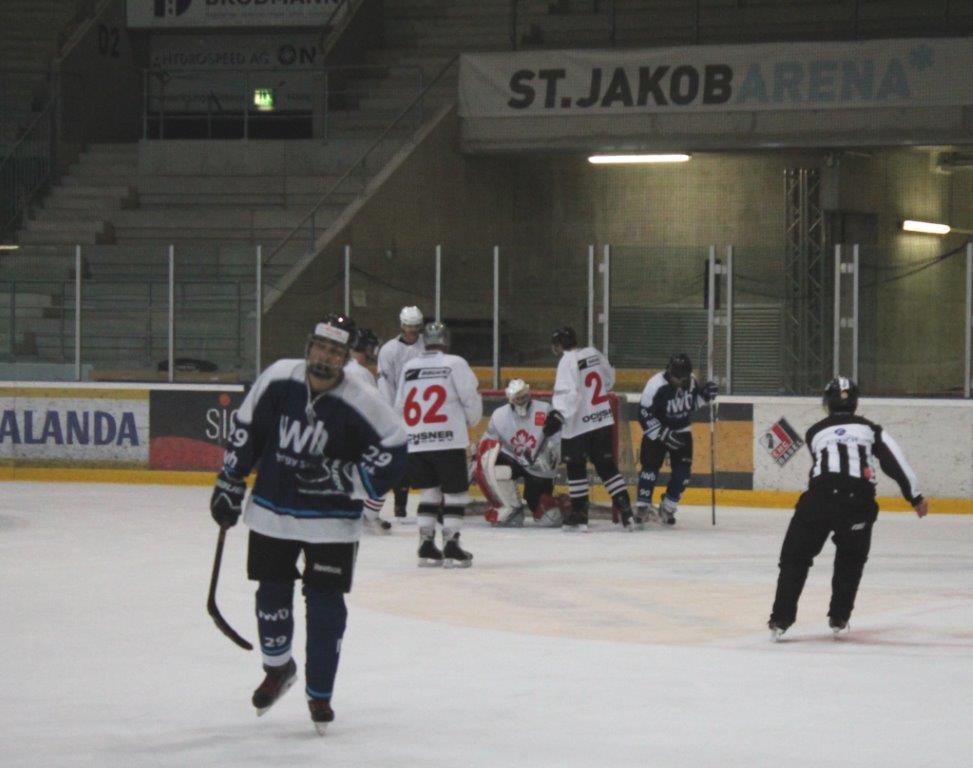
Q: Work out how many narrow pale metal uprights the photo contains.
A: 13